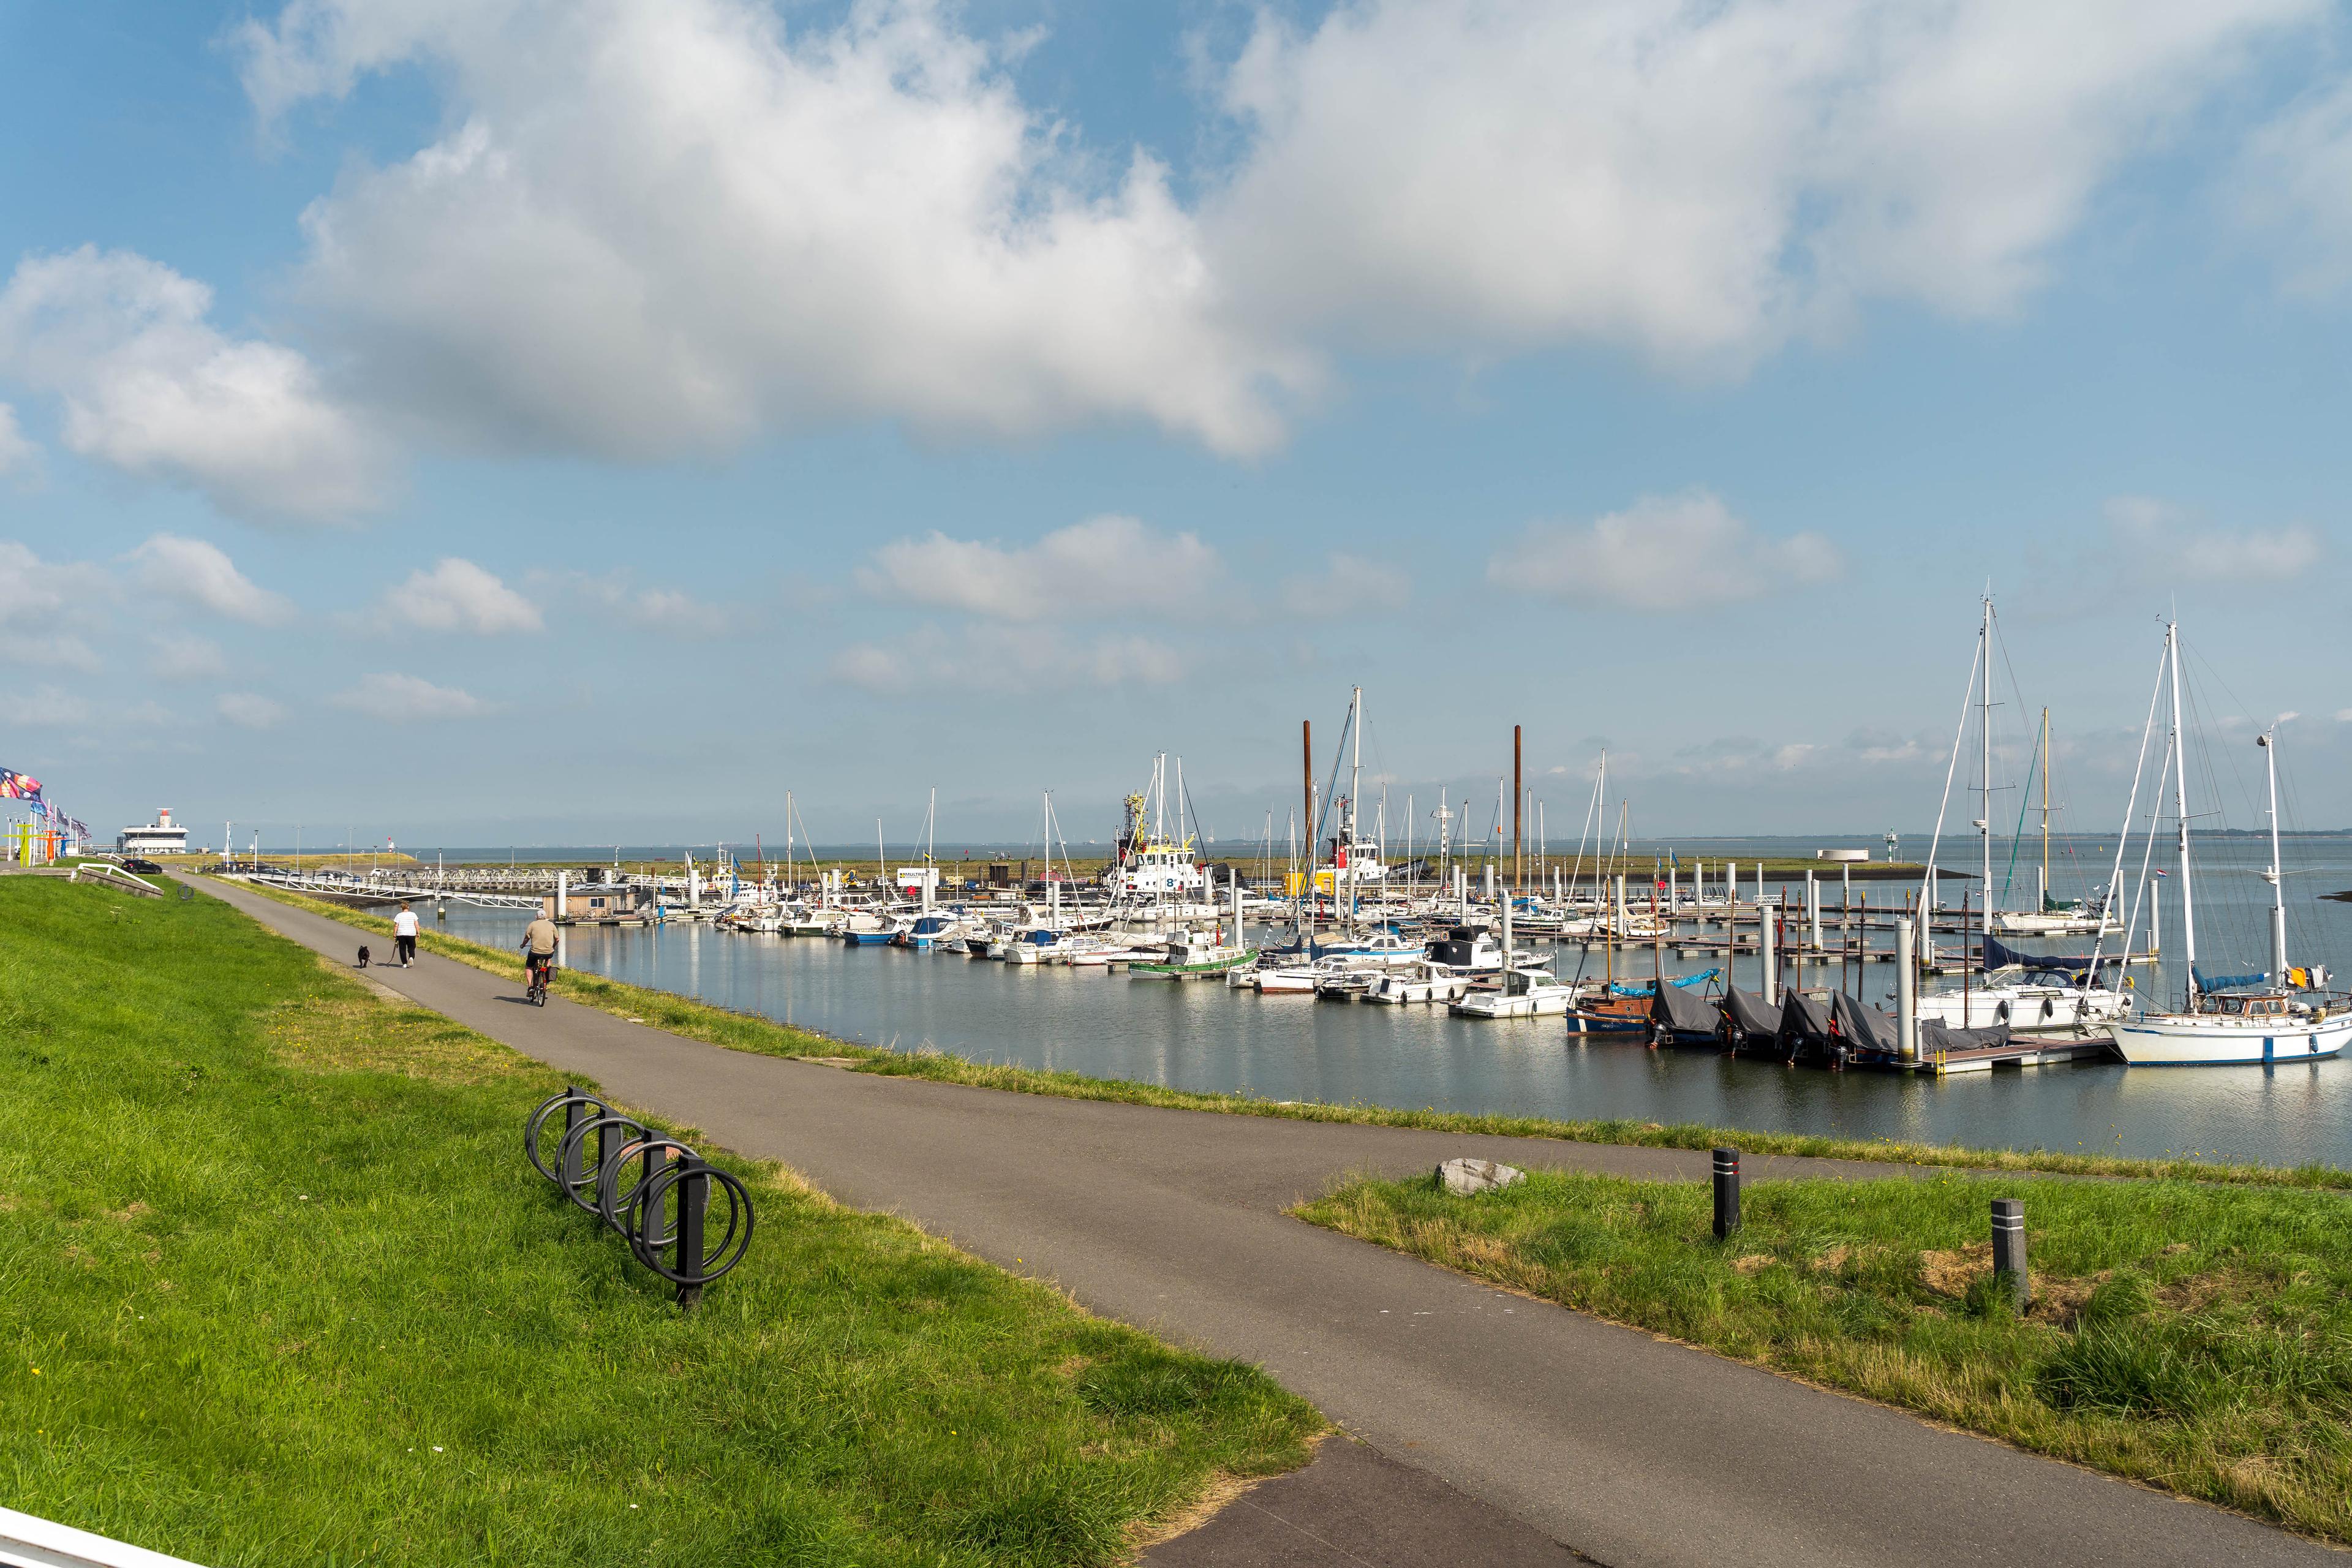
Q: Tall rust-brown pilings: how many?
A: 2